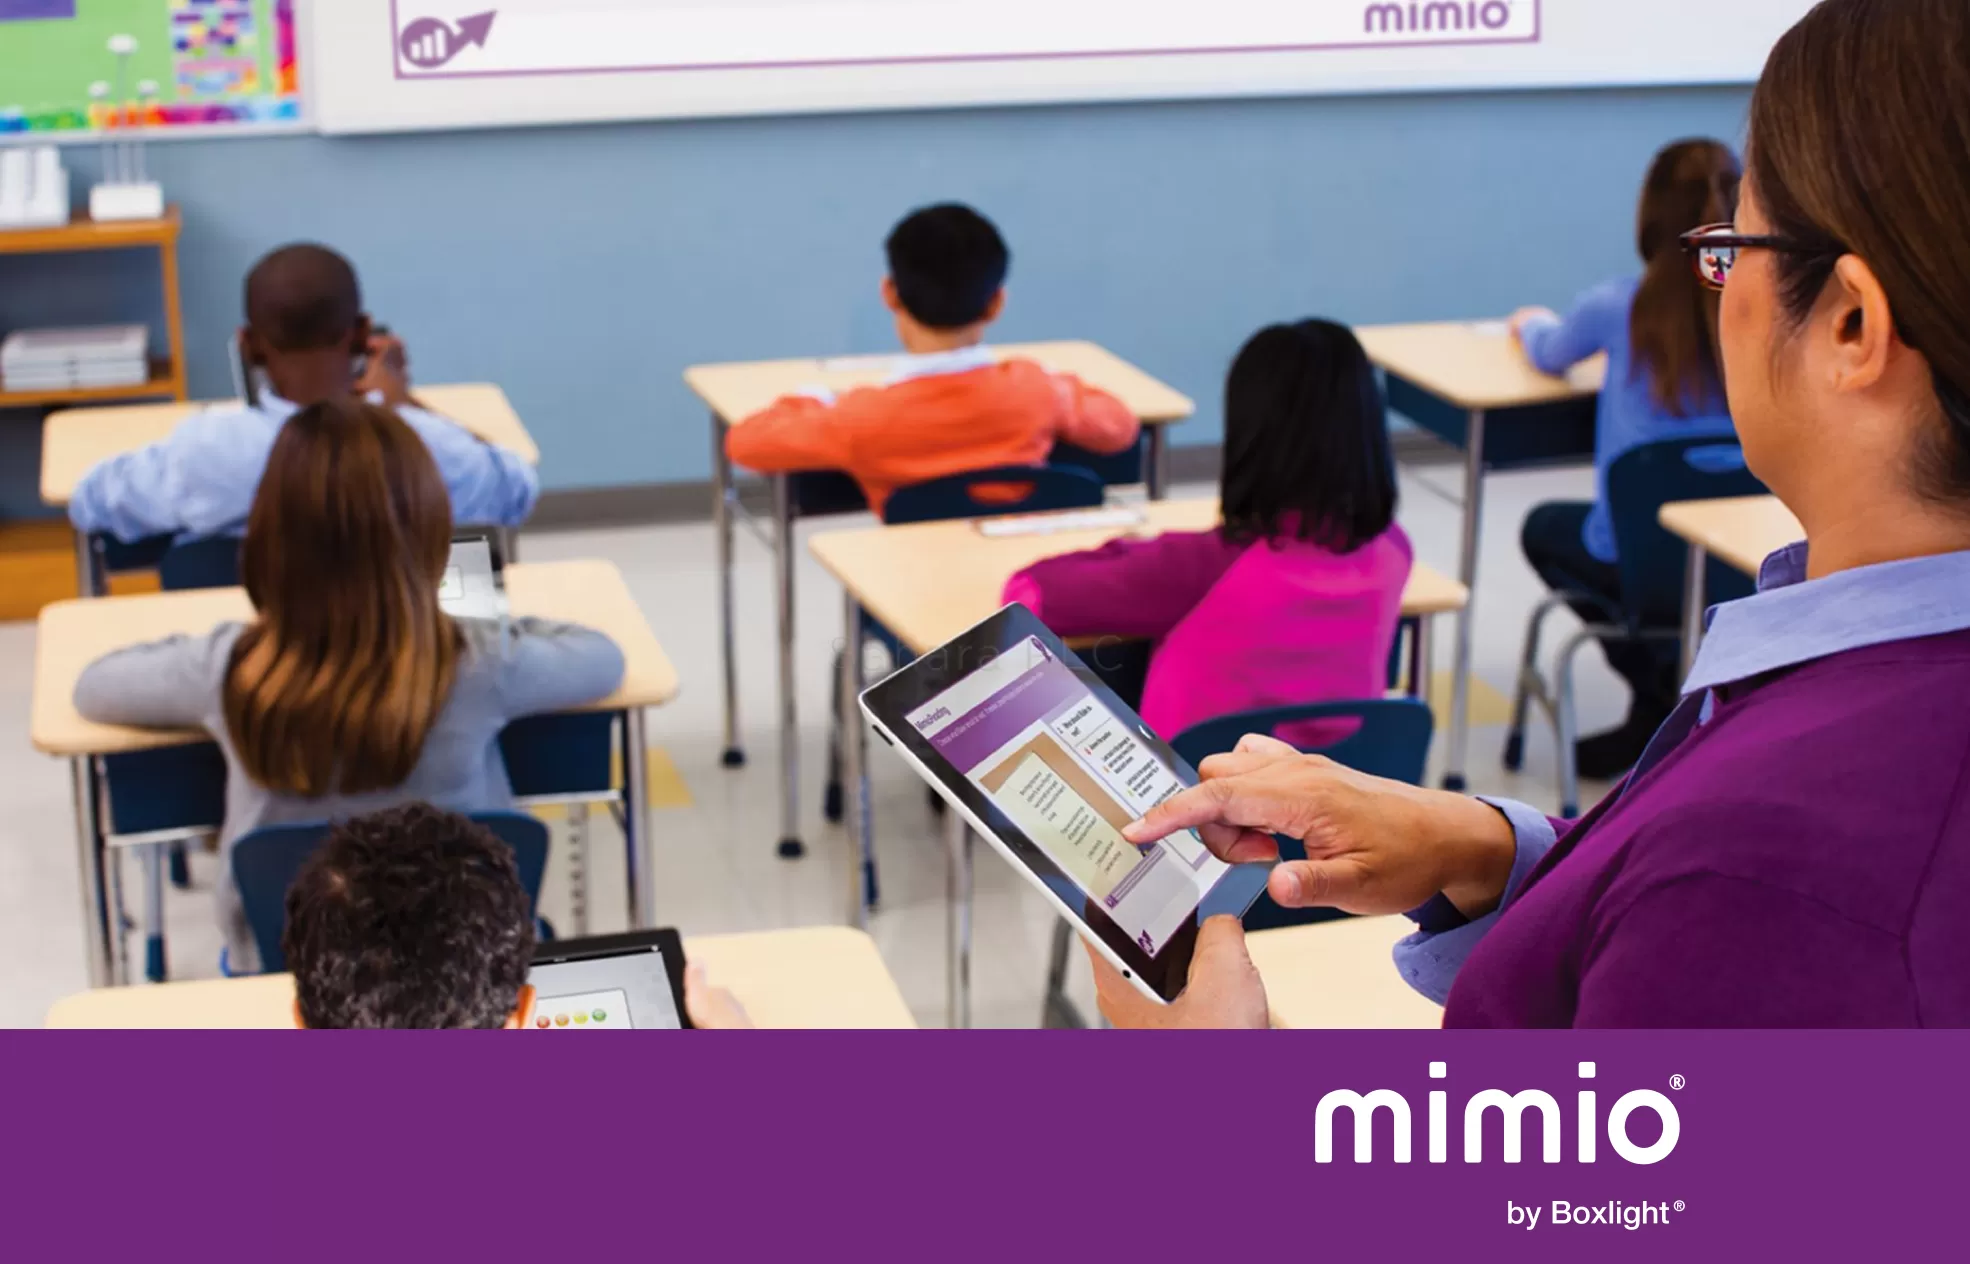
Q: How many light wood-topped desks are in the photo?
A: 8